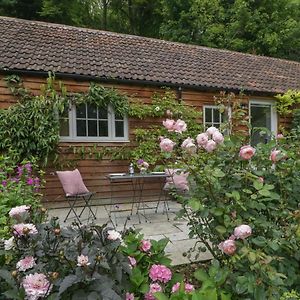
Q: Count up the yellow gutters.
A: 0